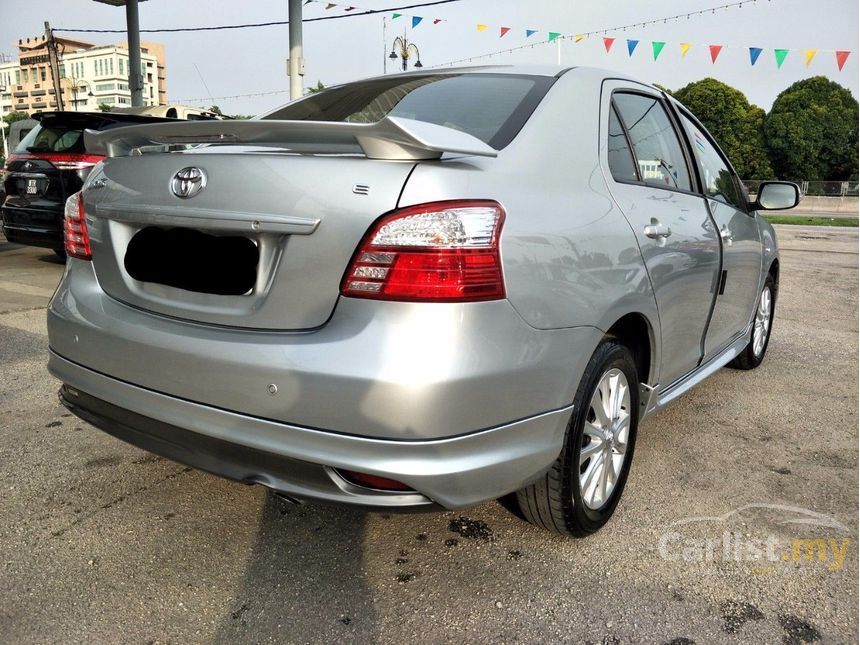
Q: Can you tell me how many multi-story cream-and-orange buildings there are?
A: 1